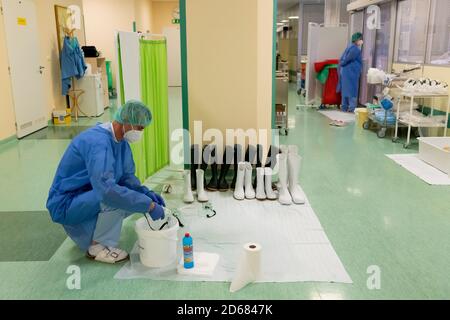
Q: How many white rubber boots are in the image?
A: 8